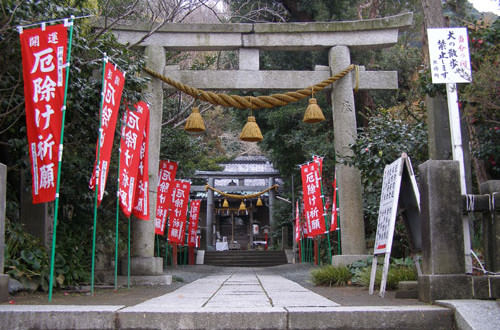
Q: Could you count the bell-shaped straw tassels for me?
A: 6